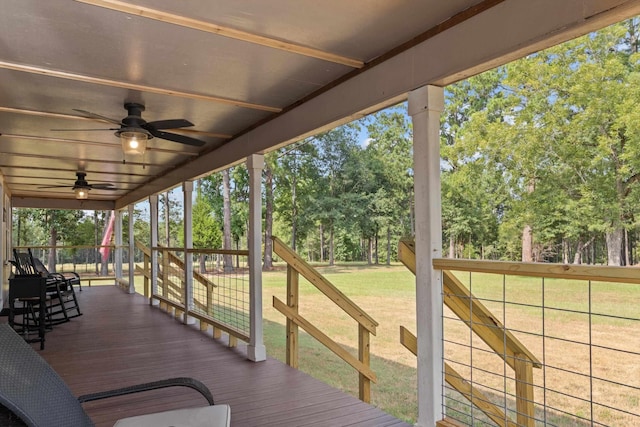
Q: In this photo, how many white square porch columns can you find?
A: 6